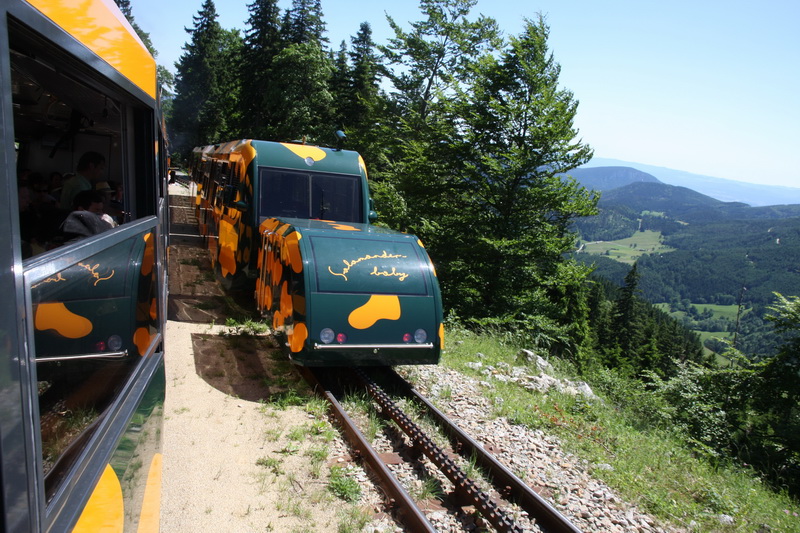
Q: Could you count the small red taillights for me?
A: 2